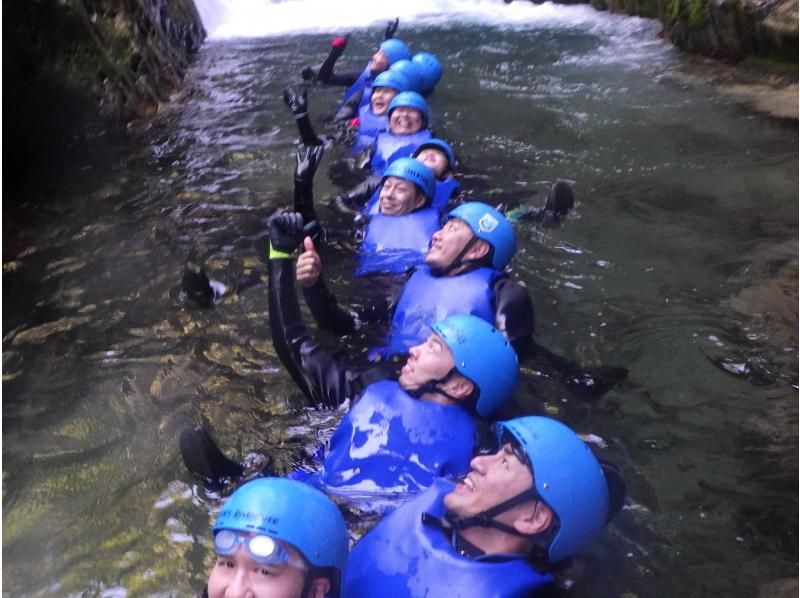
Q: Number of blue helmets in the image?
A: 11